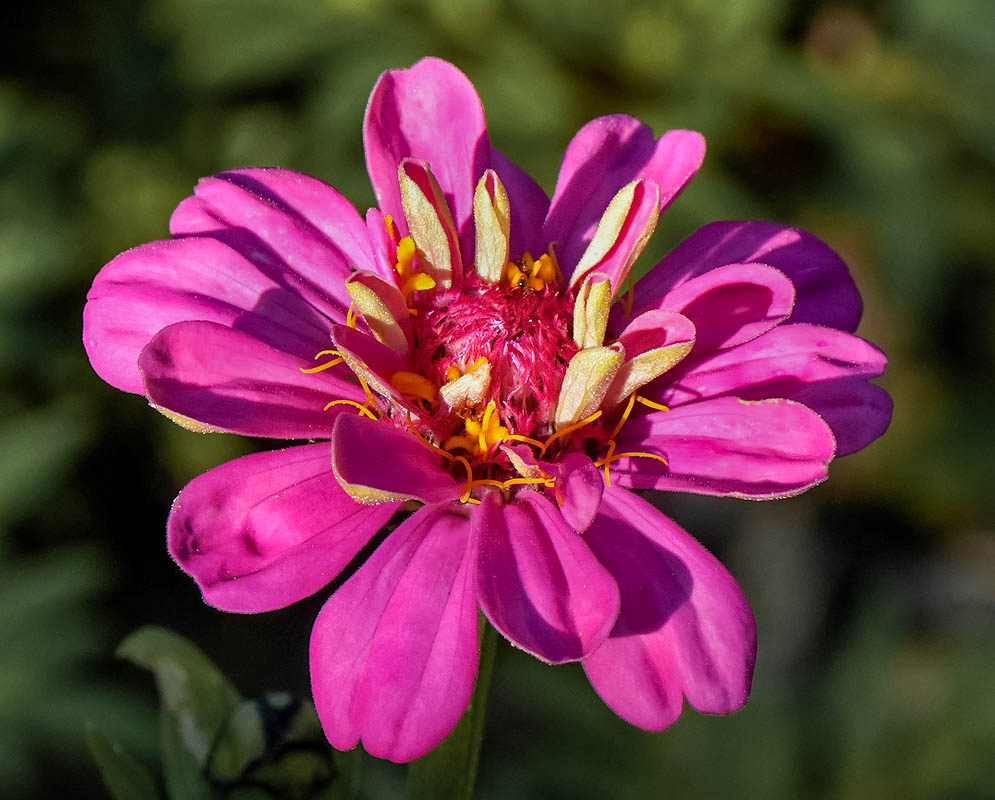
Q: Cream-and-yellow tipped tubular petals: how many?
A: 7